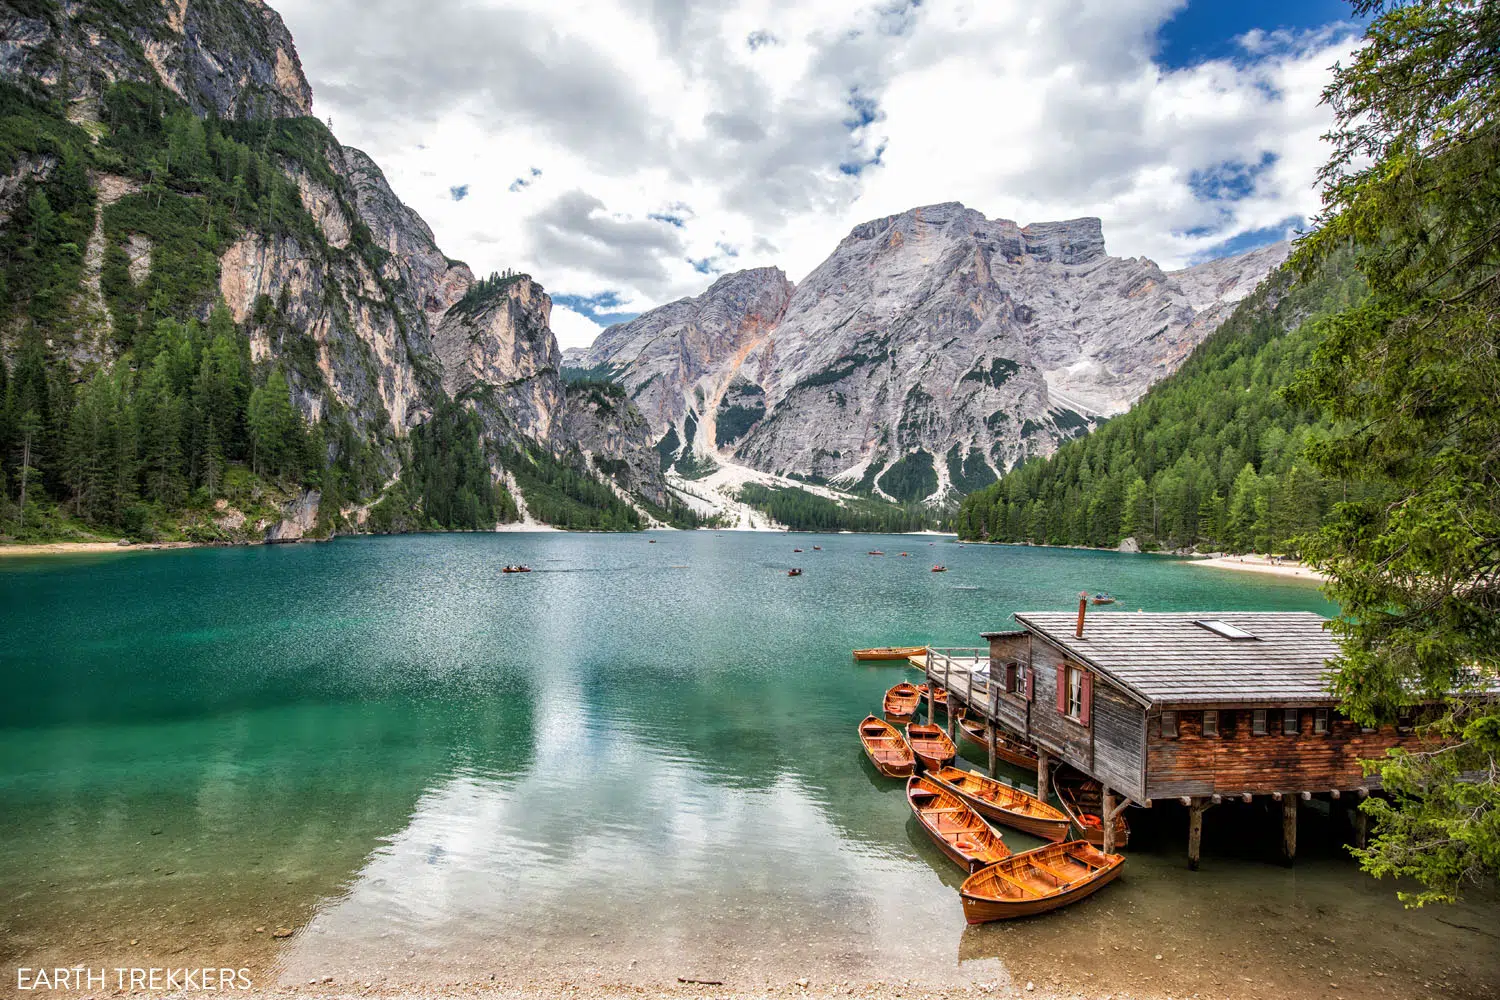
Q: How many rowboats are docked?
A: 10